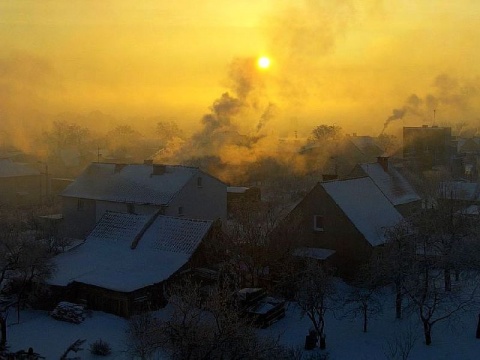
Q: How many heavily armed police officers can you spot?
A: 0